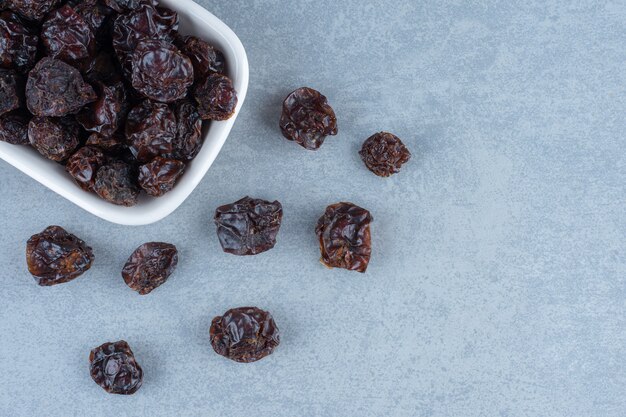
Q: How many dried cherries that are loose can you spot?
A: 8